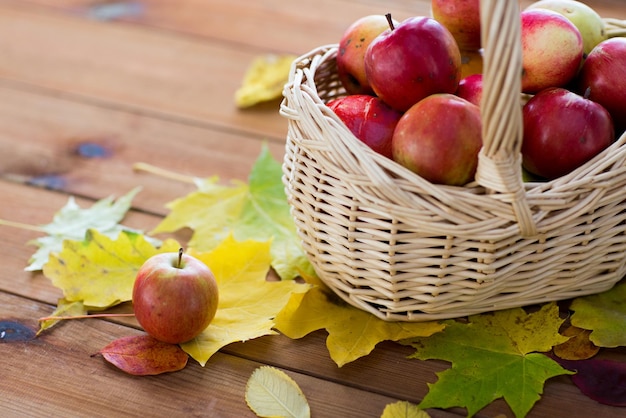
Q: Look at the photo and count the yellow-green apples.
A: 1